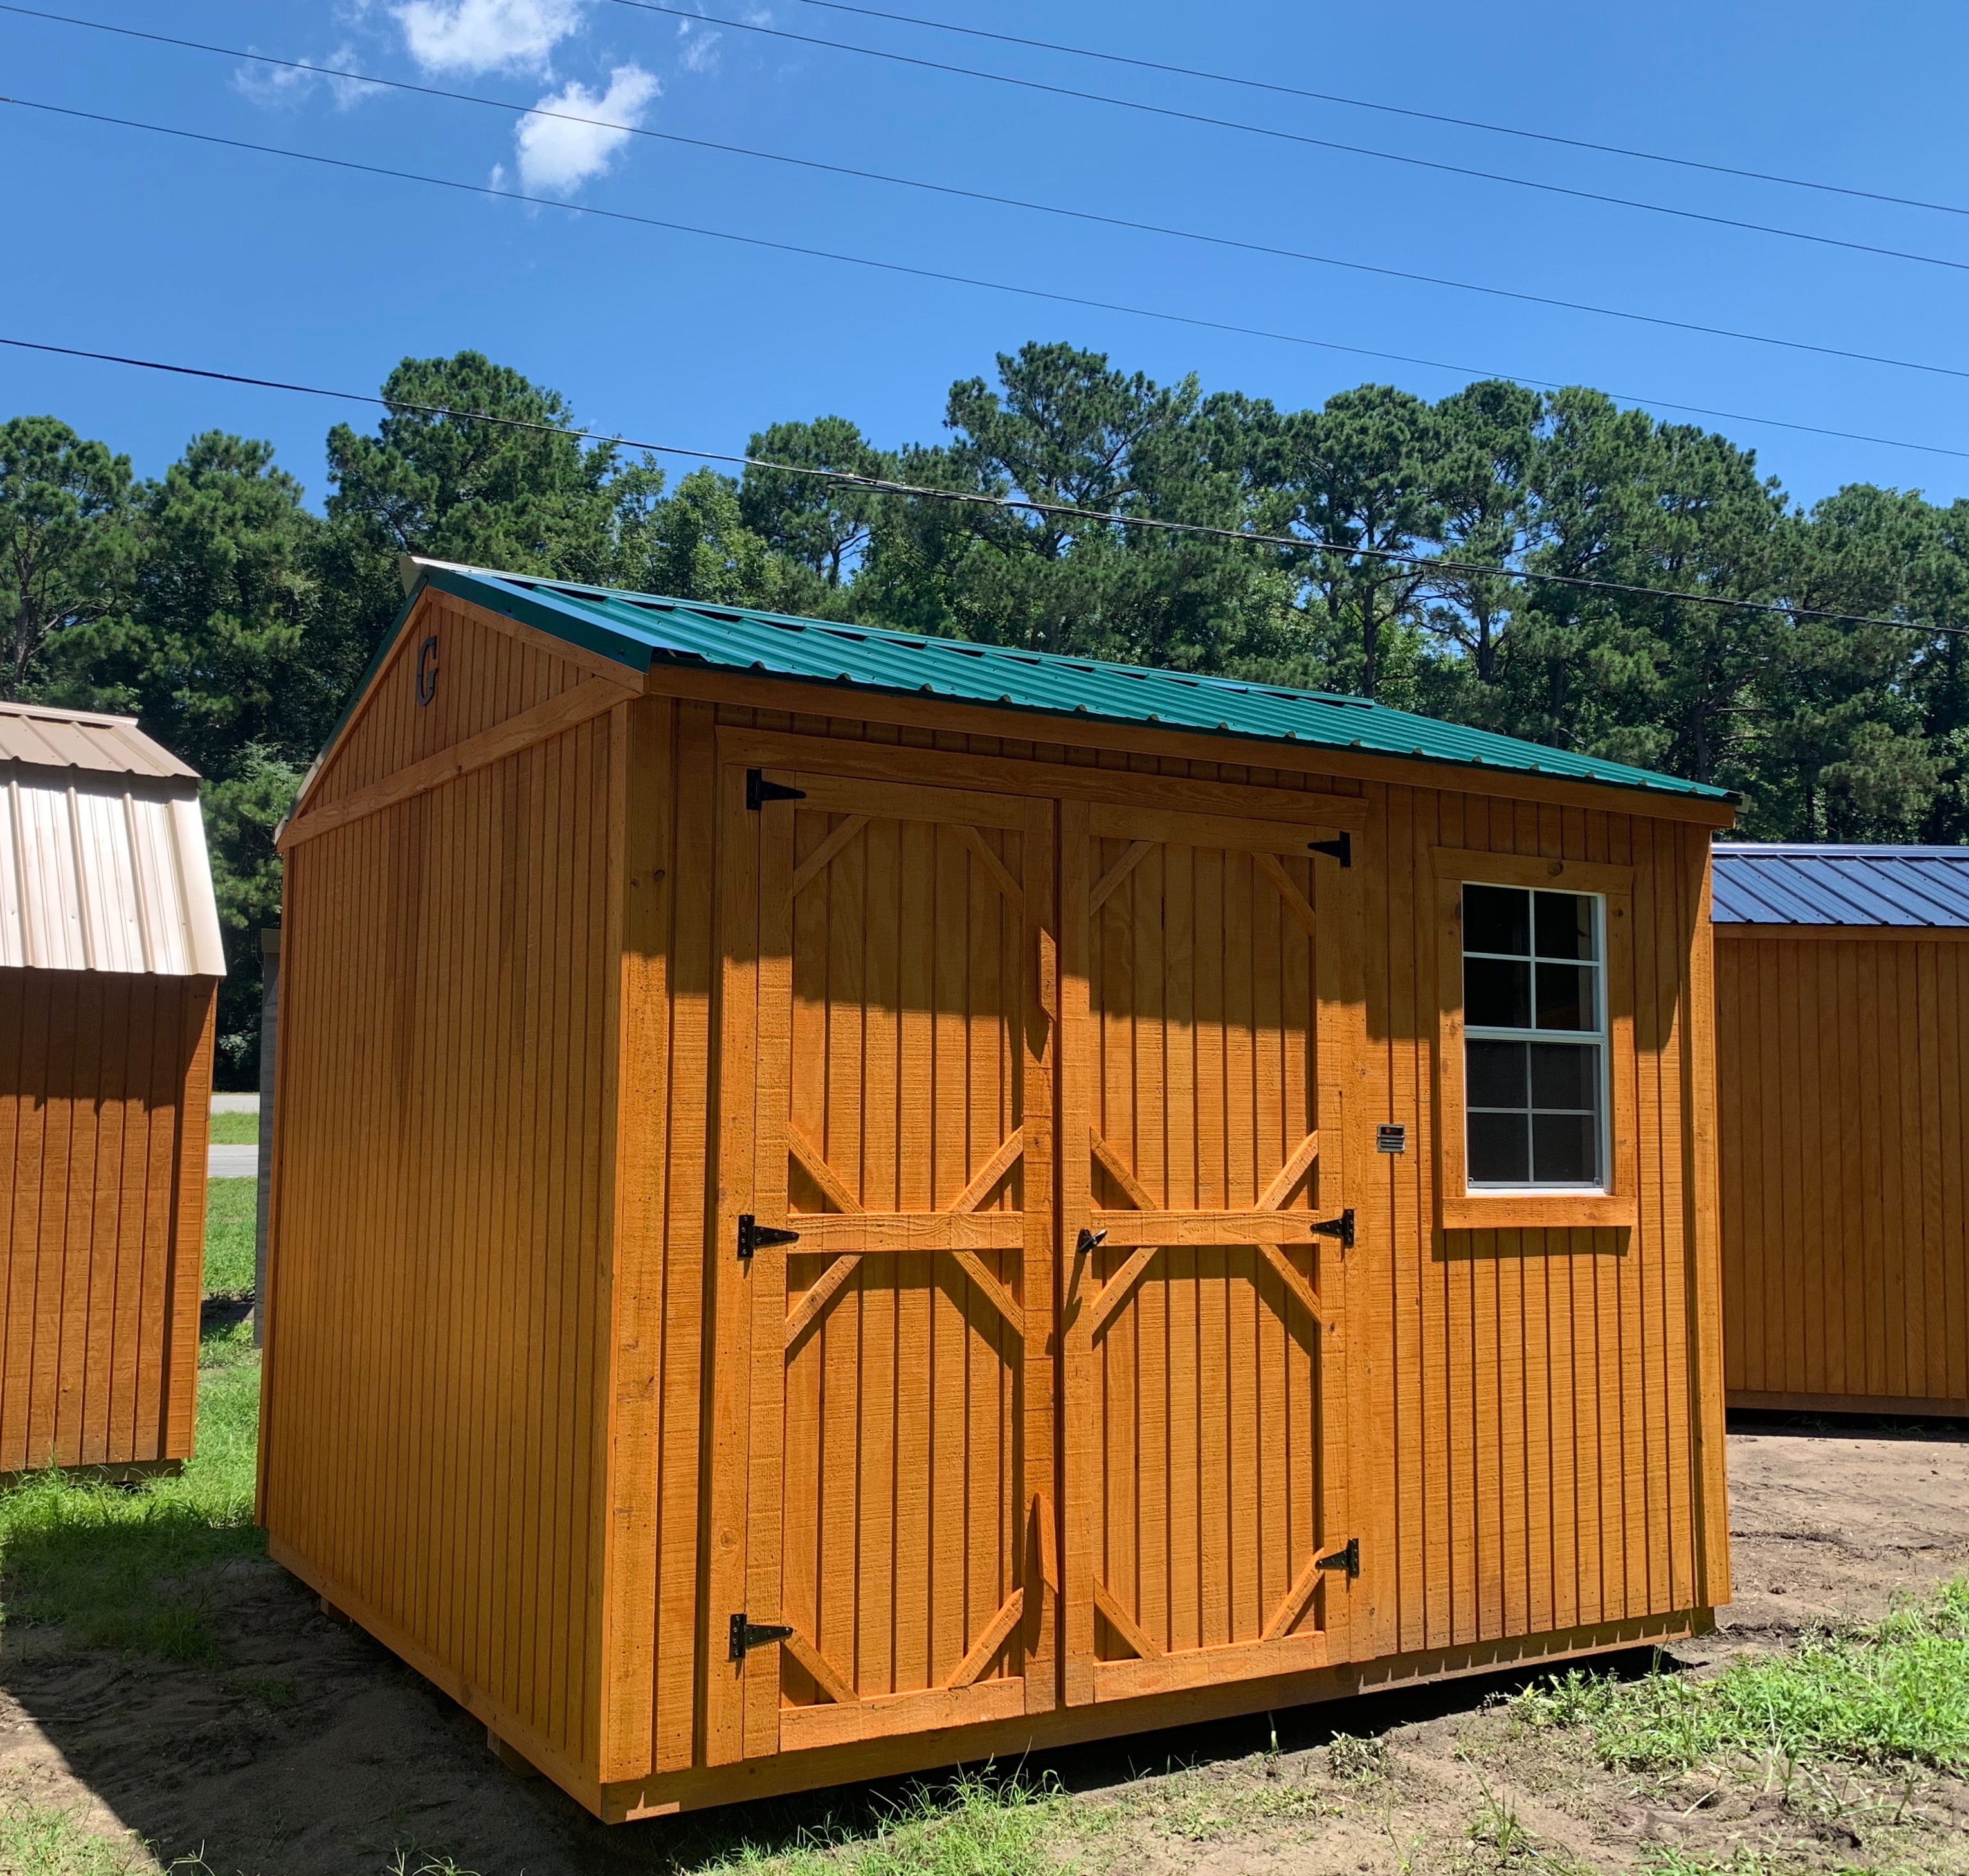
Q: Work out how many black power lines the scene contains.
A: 5